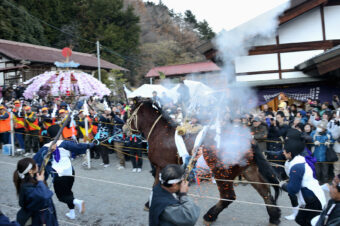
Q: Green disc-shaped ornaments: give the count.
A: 0